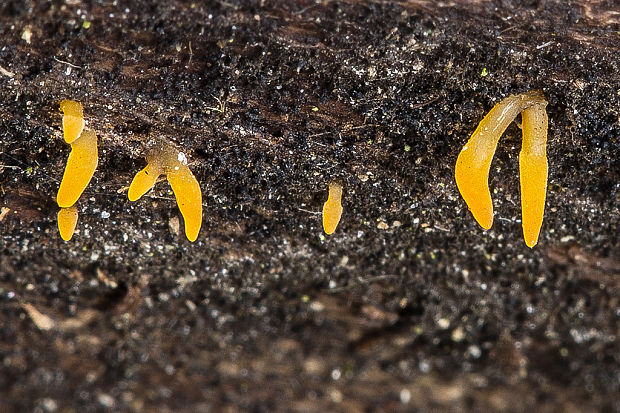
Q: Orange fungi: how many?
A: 8